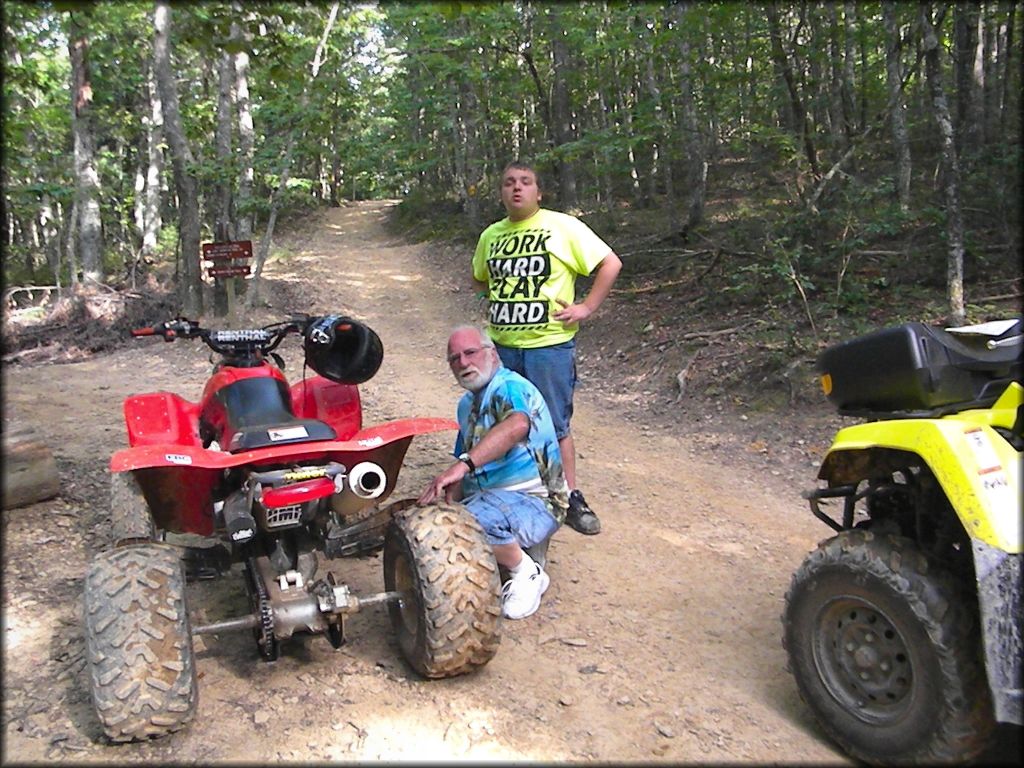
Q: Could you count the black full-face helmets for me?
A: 1